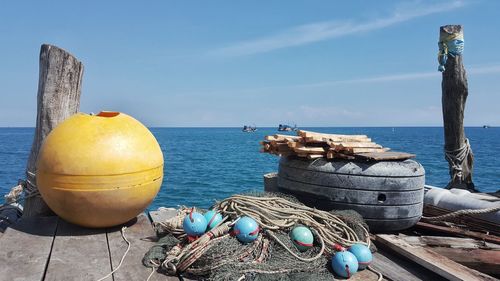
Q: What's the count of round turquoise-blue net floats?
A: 6